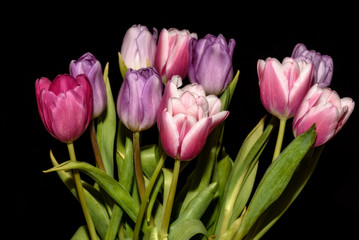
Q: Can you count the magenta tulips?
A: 1